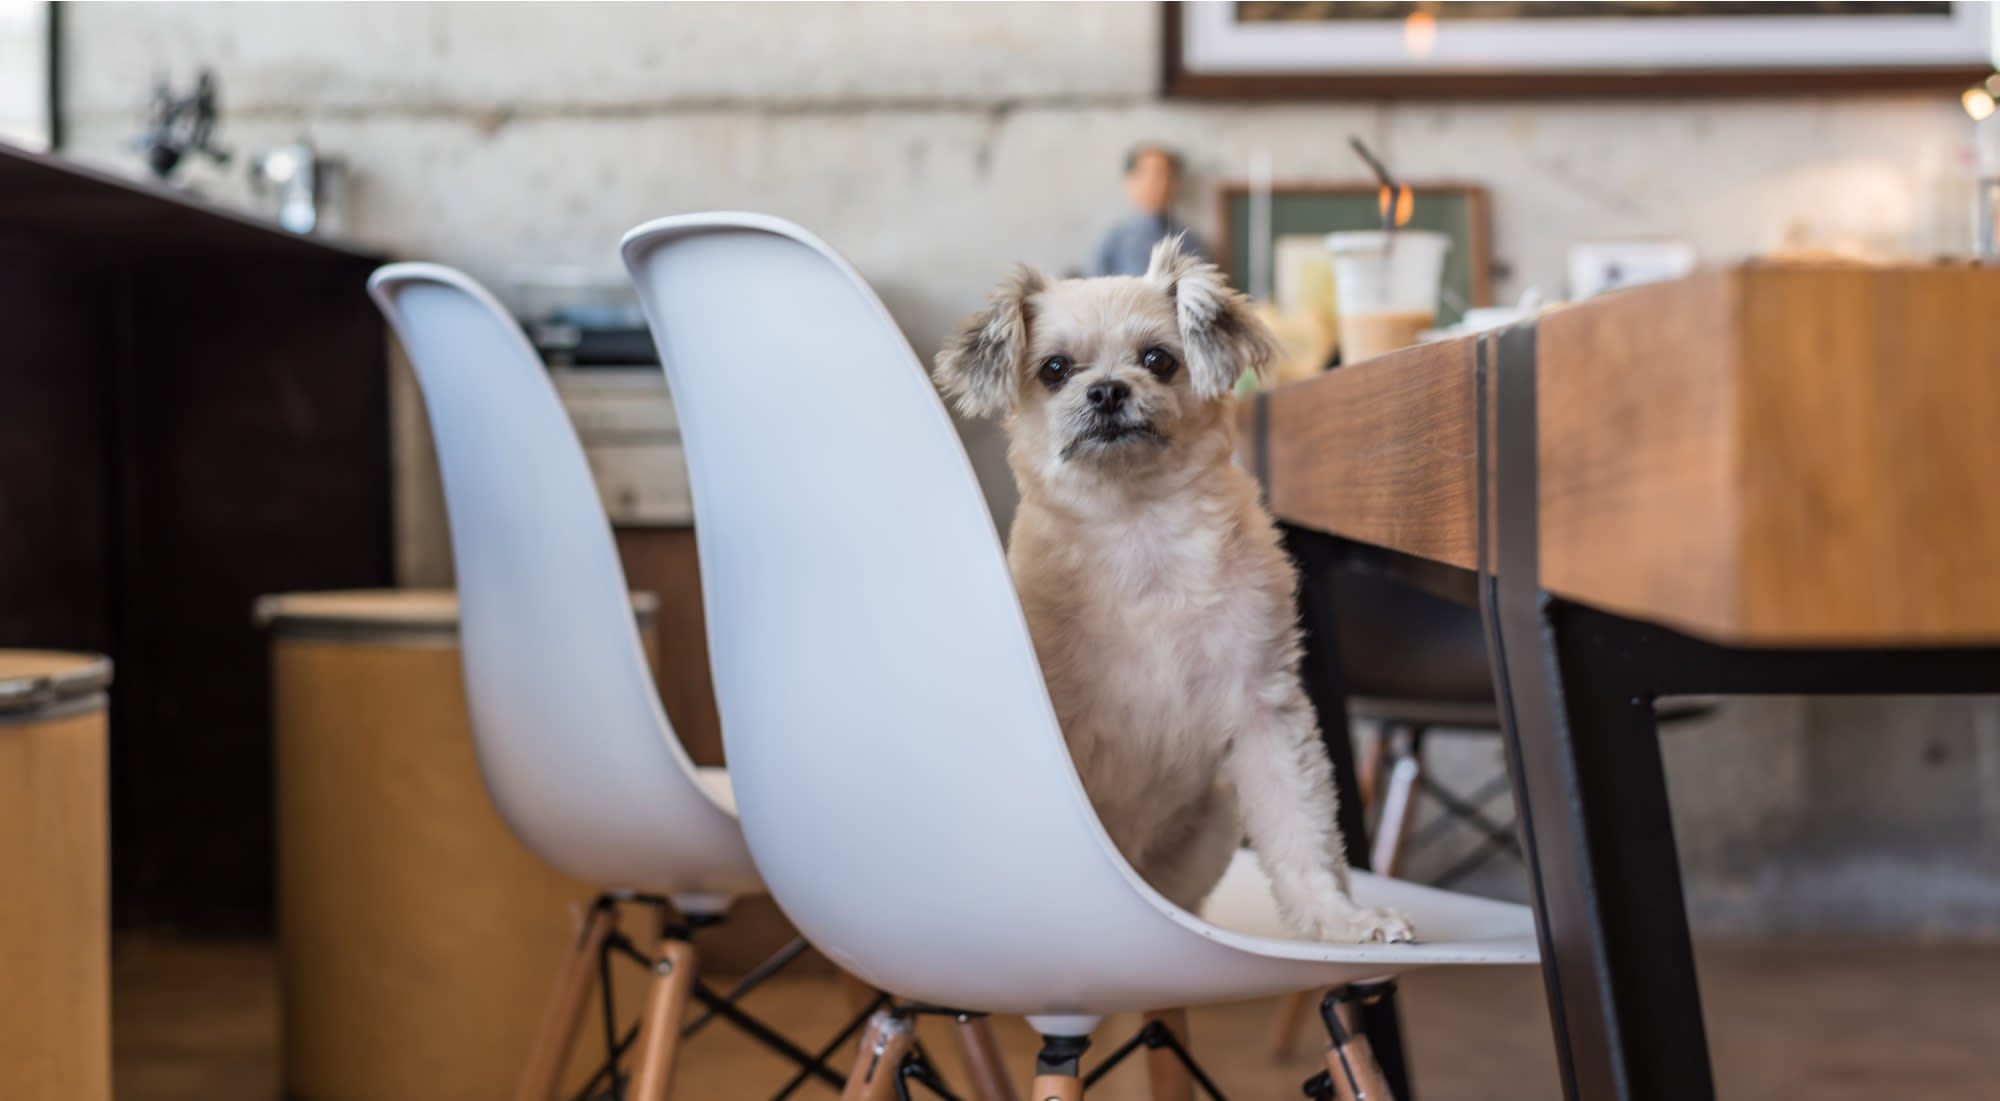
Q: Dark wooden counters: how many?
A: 1